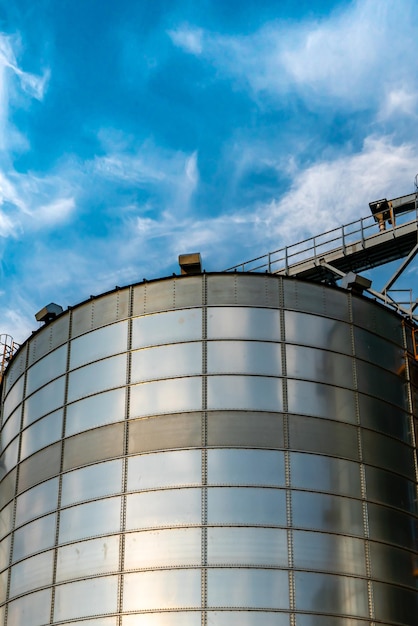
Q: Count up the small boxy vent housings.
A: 3